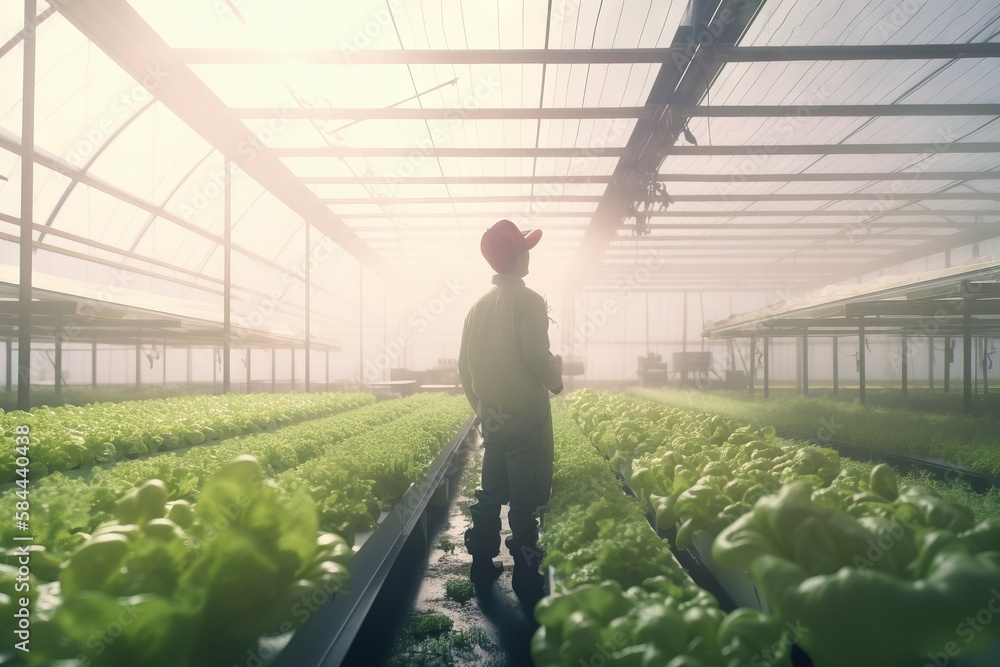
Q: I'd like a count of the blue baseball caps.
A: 0